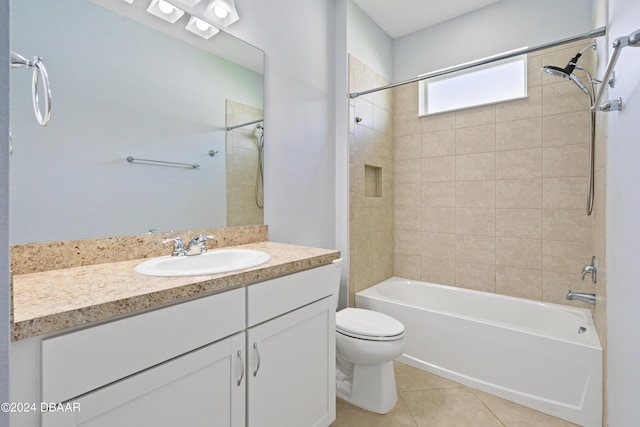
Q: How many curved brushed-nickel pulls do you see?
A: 2